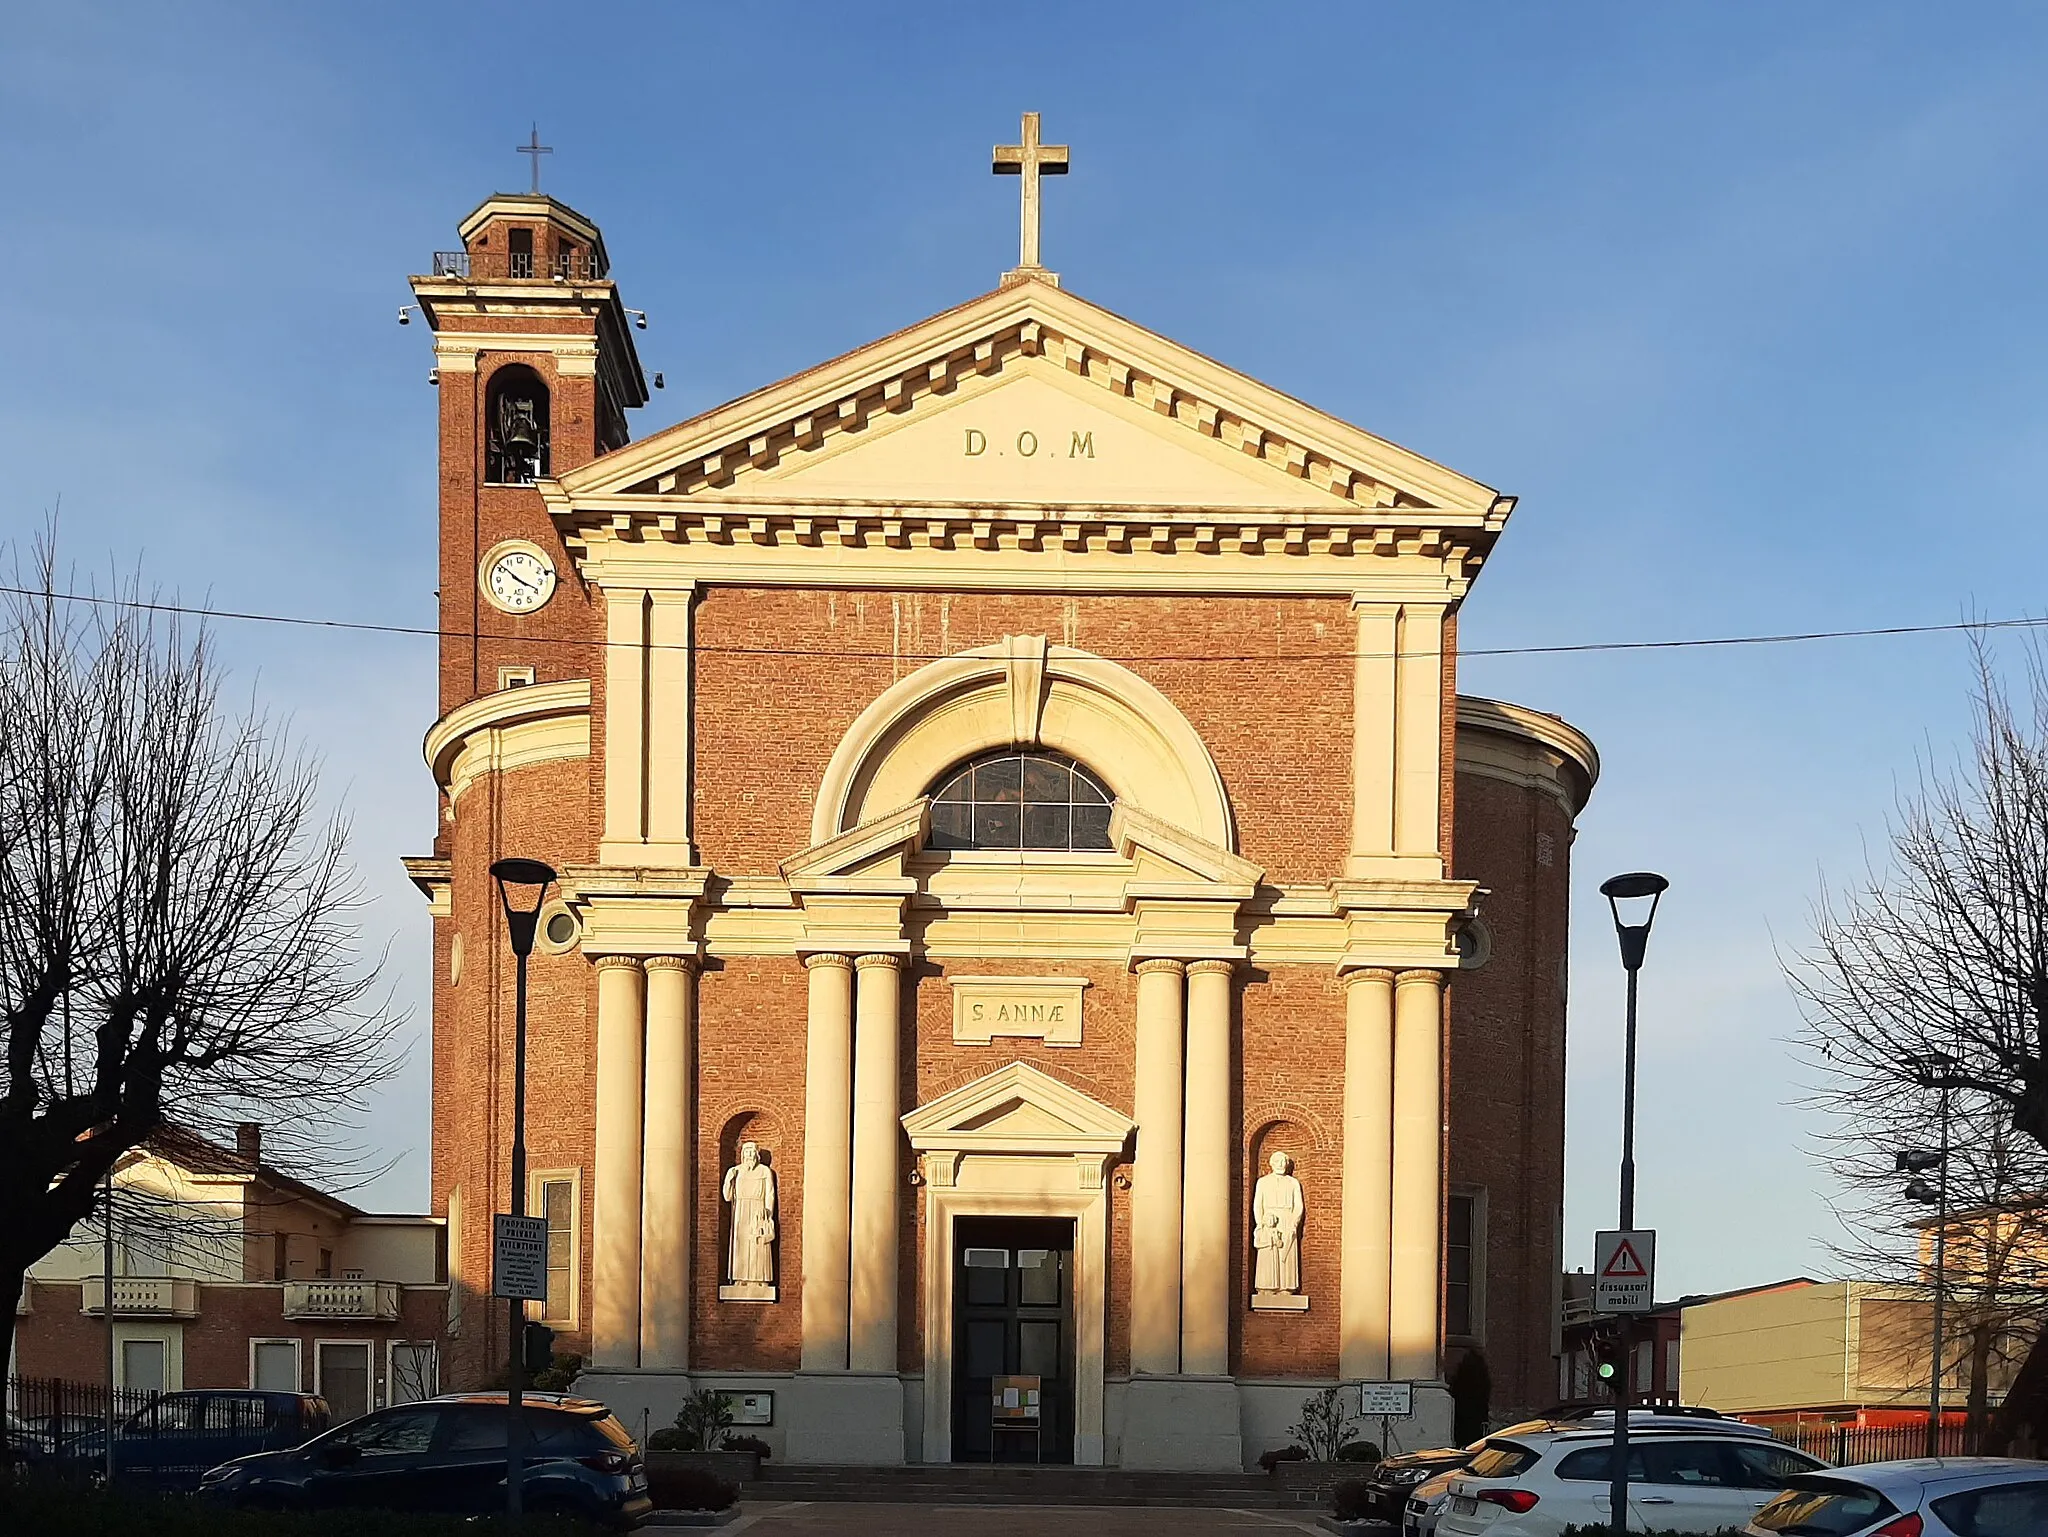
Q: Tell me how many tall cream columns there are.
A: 8